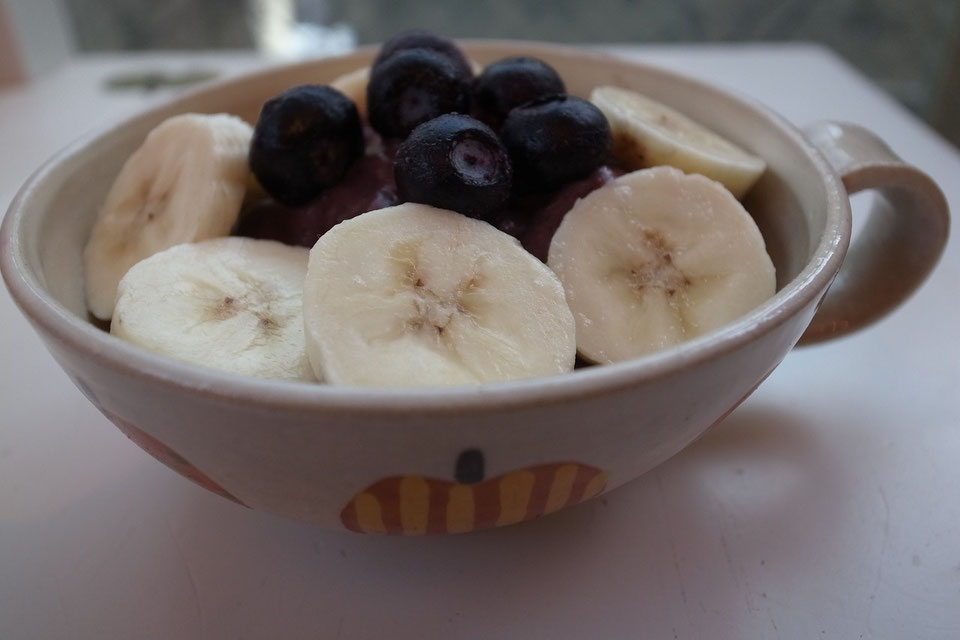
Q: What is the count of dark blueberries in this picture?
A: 6